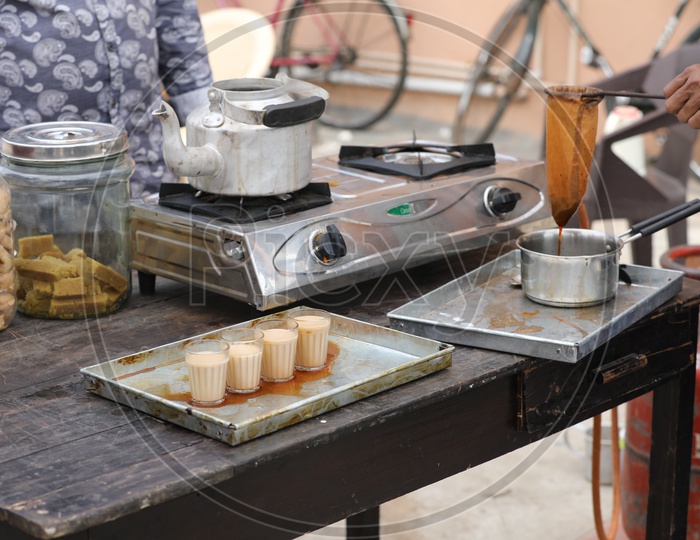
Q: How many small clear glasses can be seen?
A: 4